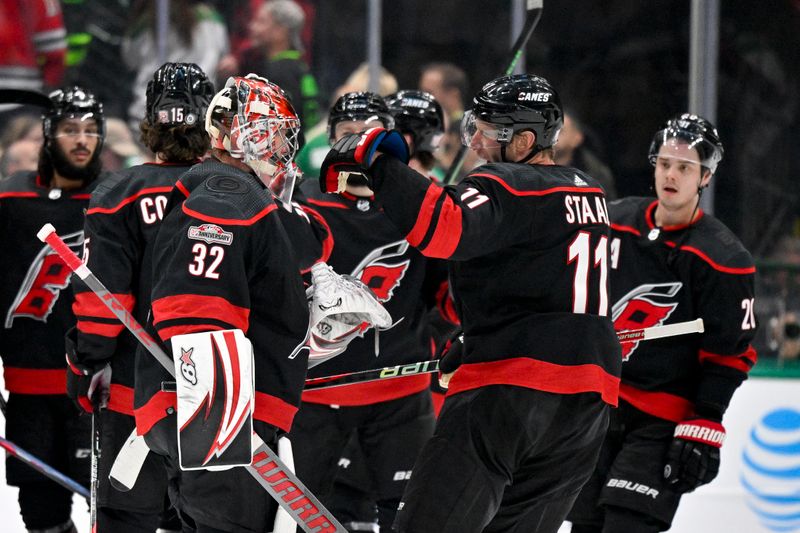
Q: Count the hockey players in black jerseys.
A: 7